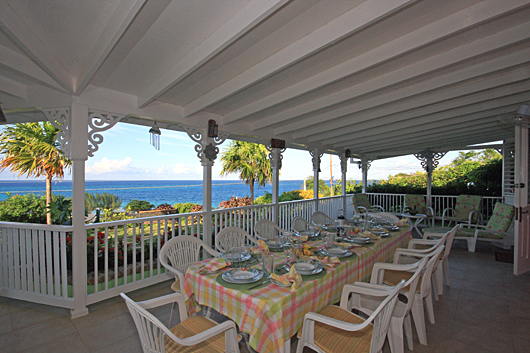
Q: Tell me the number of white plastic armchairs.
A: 12